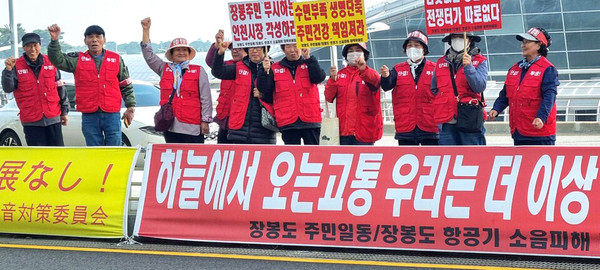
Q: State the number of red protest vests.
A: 10